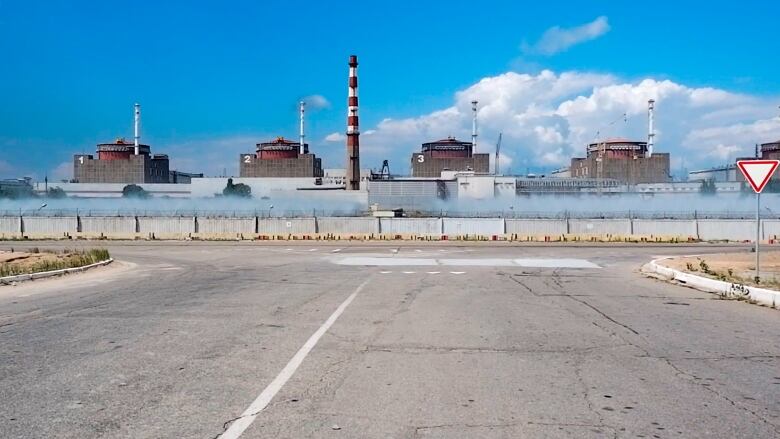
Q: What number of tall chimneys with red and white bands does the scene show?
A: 1